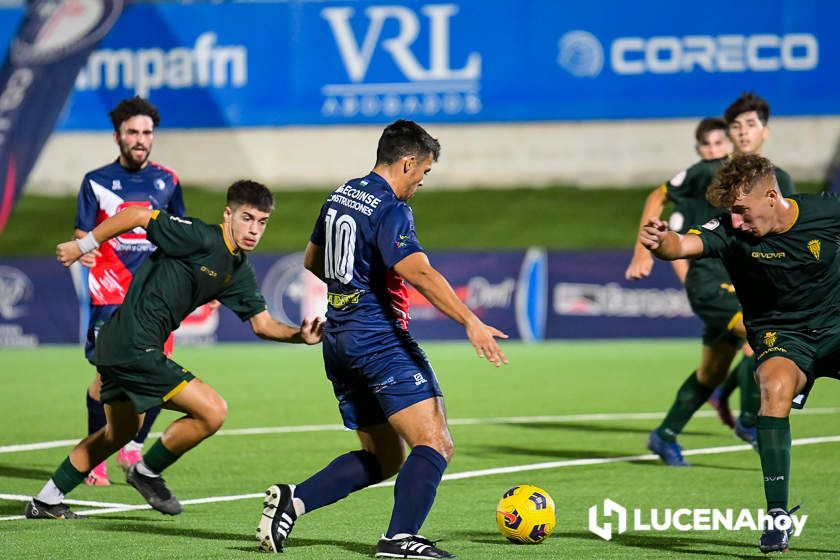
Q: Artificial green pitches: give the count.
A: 1